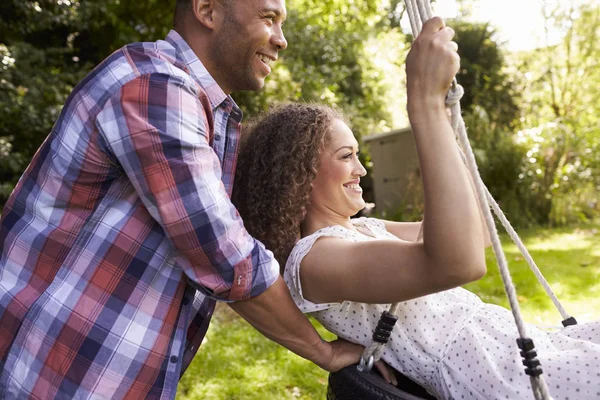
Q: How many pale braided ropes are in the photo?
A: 3